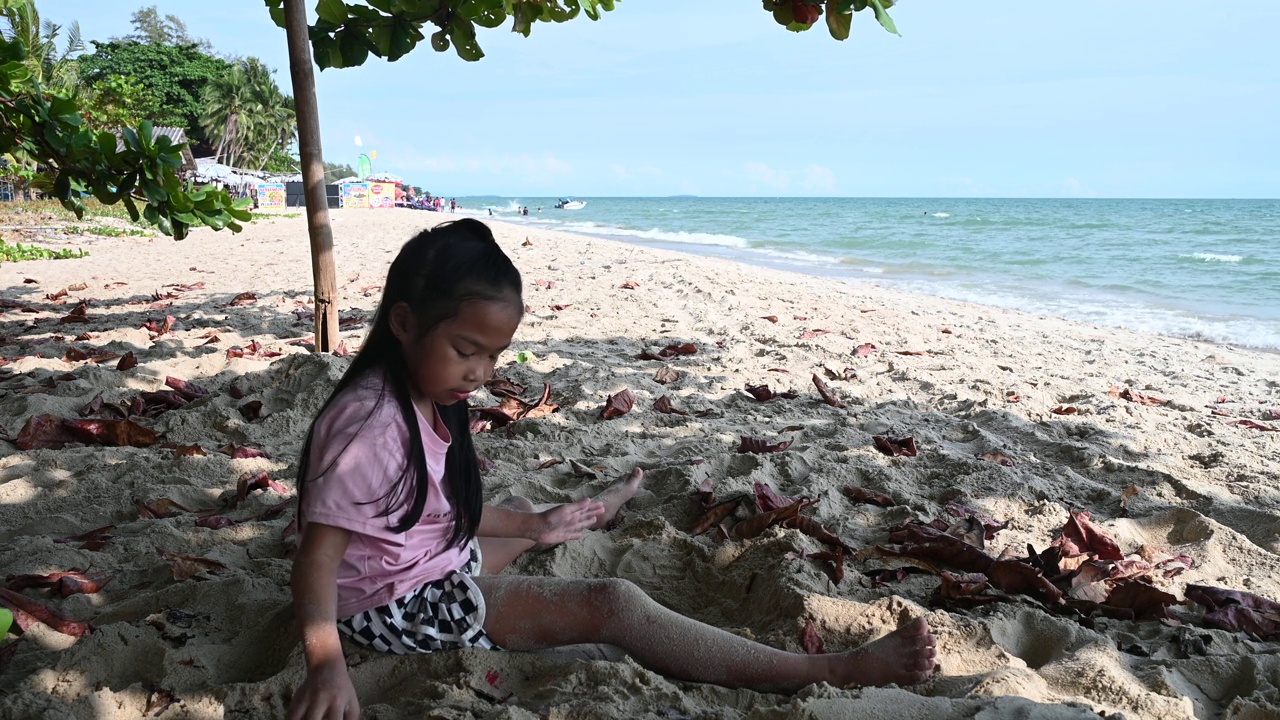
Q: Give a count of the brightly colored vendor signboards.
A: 3